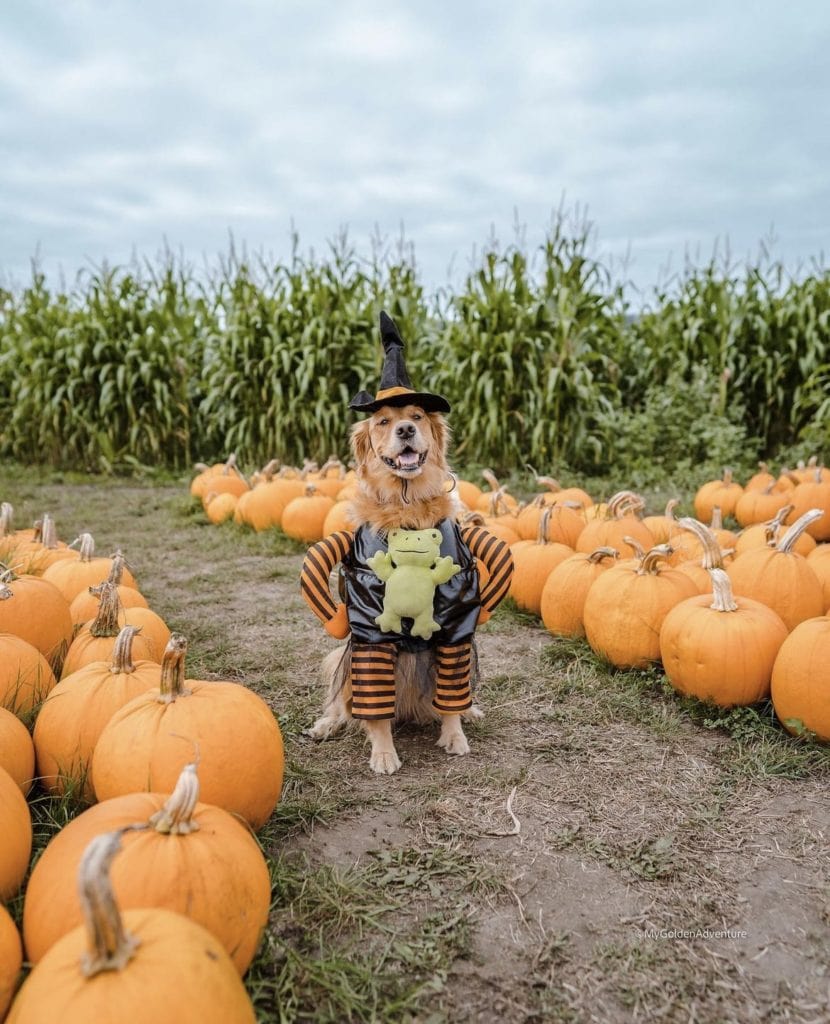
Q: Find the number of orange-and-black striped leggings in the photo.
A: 2